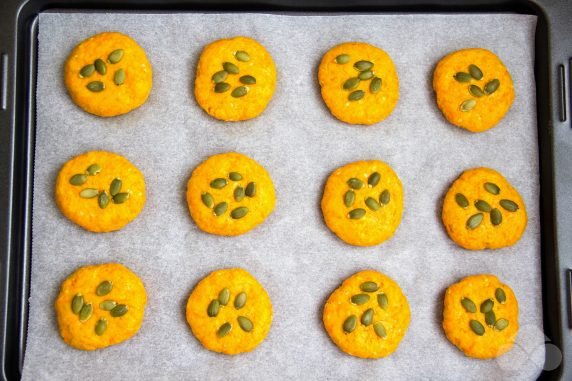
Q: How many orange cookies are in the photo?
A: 12